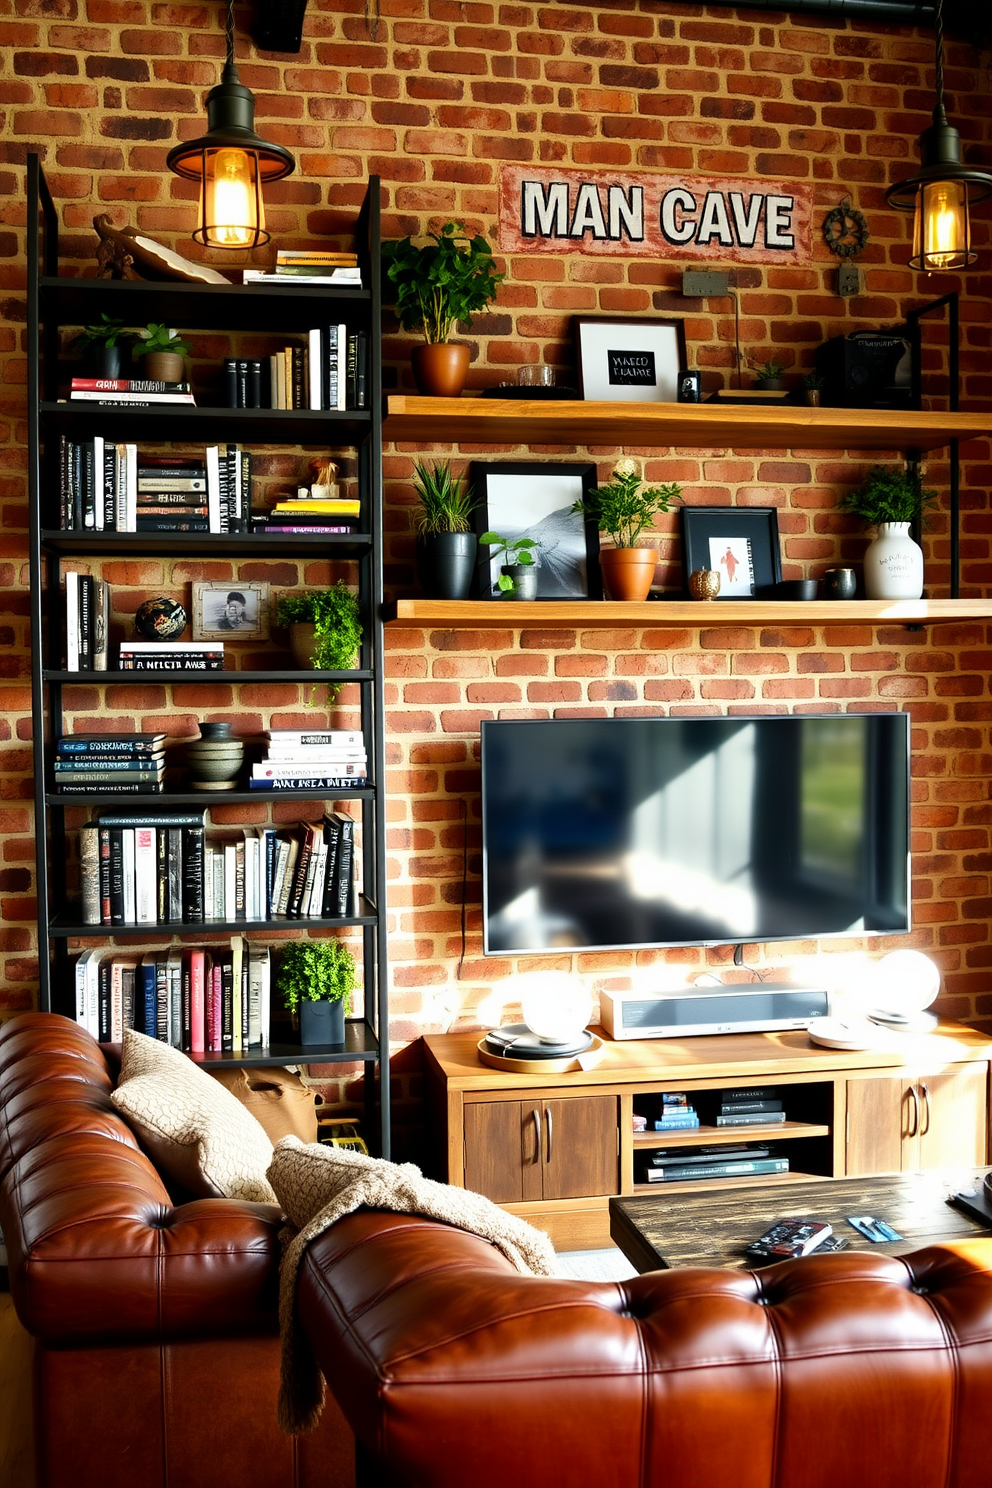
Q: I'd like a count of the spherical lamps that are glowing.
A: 2